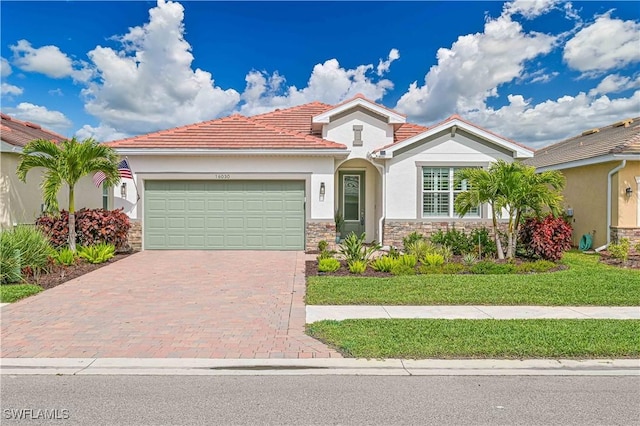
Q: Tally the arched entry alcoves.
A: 1